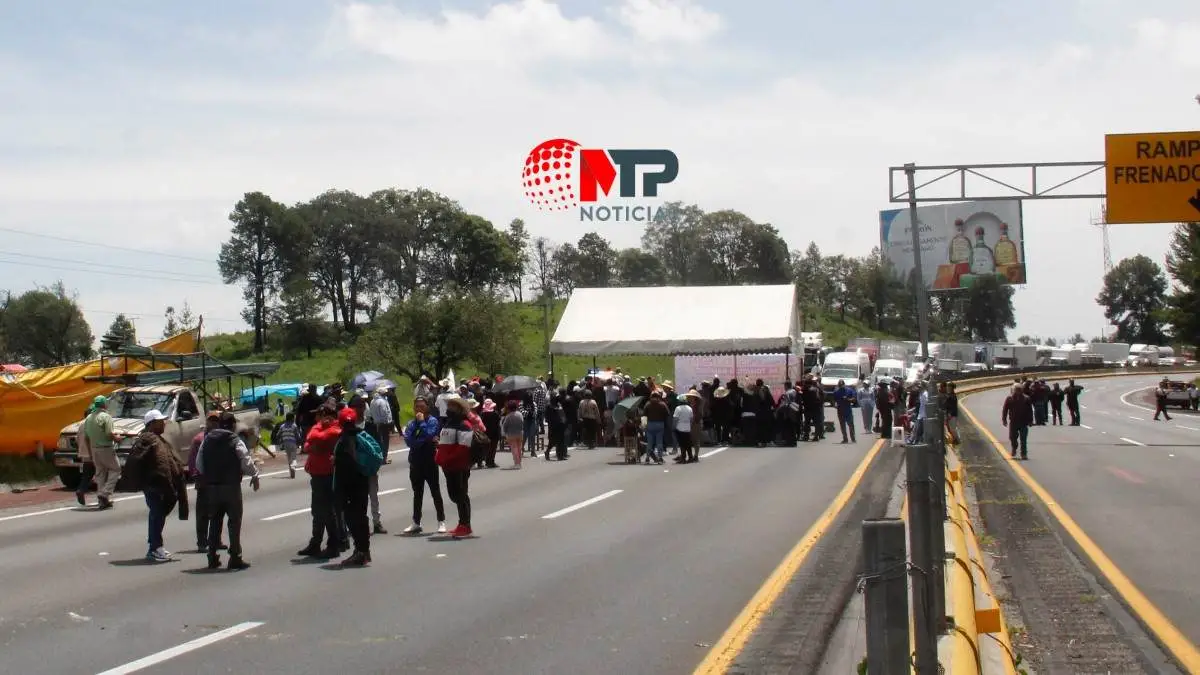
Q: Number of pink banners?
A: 1